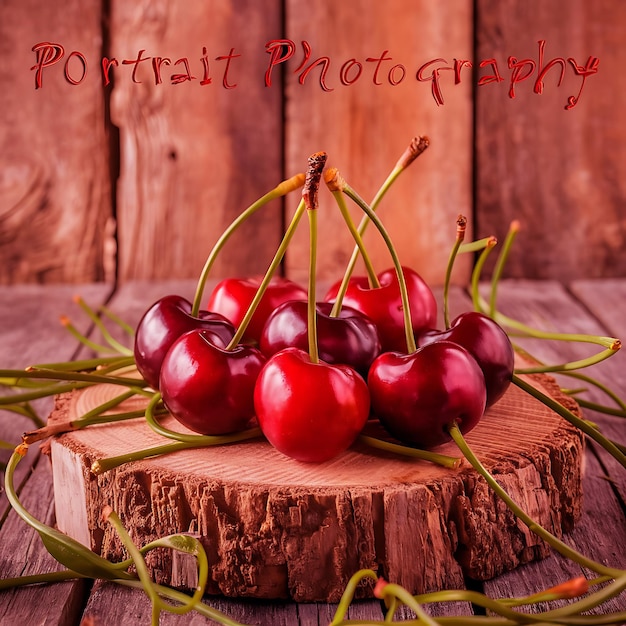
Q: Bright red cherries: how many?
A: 3